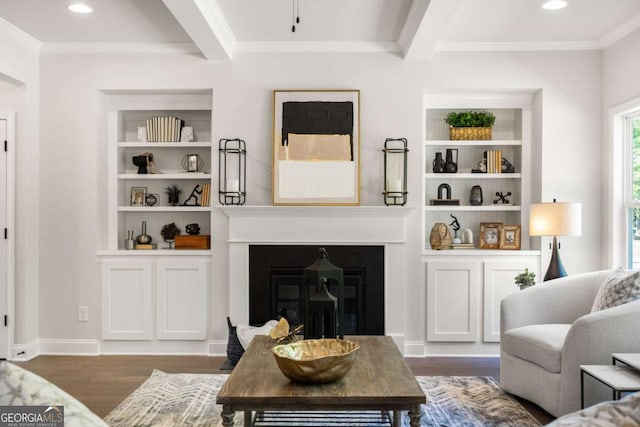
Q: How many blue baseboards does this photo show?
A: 0